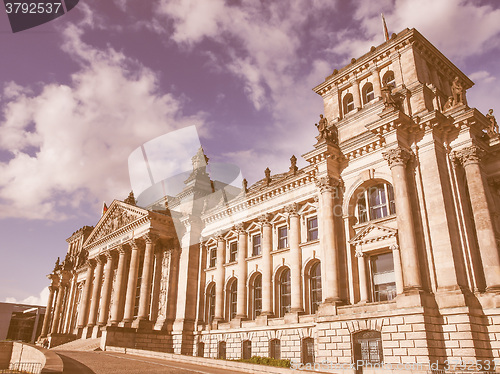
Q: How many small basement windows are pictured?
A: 5